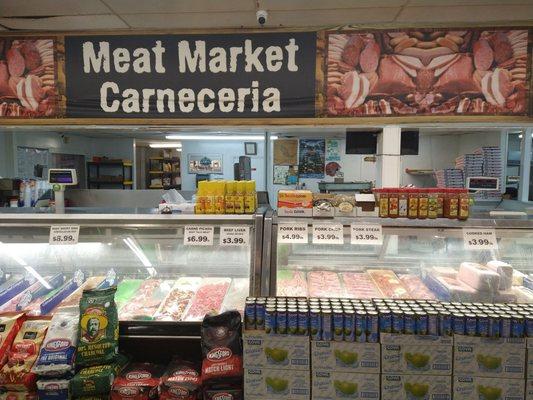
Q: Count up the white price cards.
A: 7